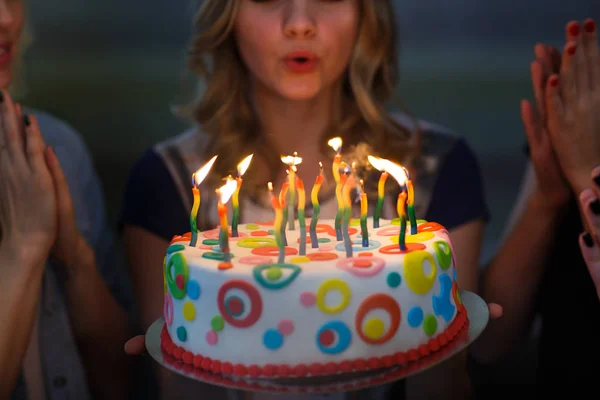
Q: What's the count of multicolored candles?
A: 15